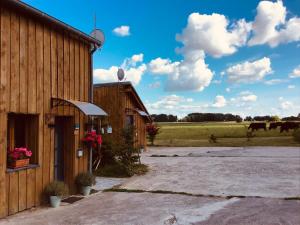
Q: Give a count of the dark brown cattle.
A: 3